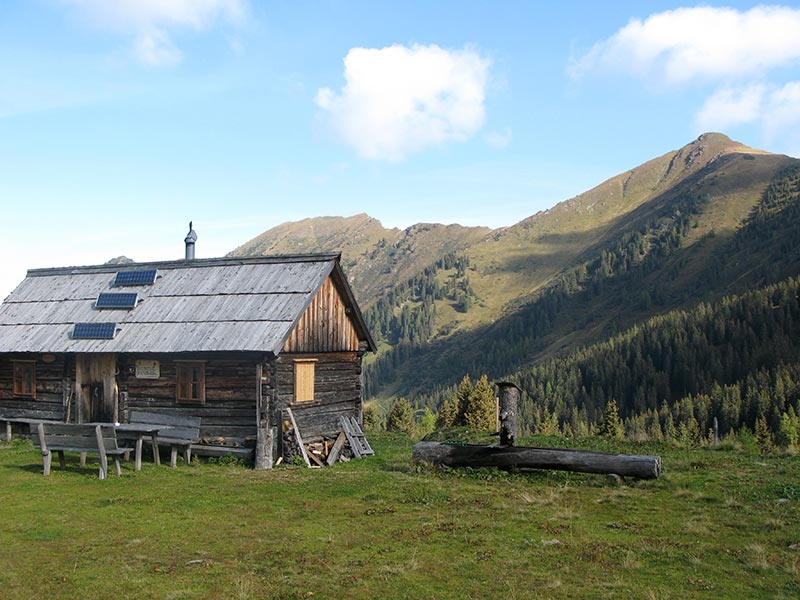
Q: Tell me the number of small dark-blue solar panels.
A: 3